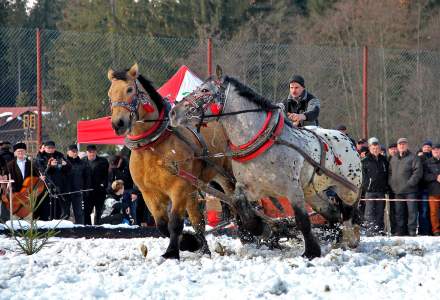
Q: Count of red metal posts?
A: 3